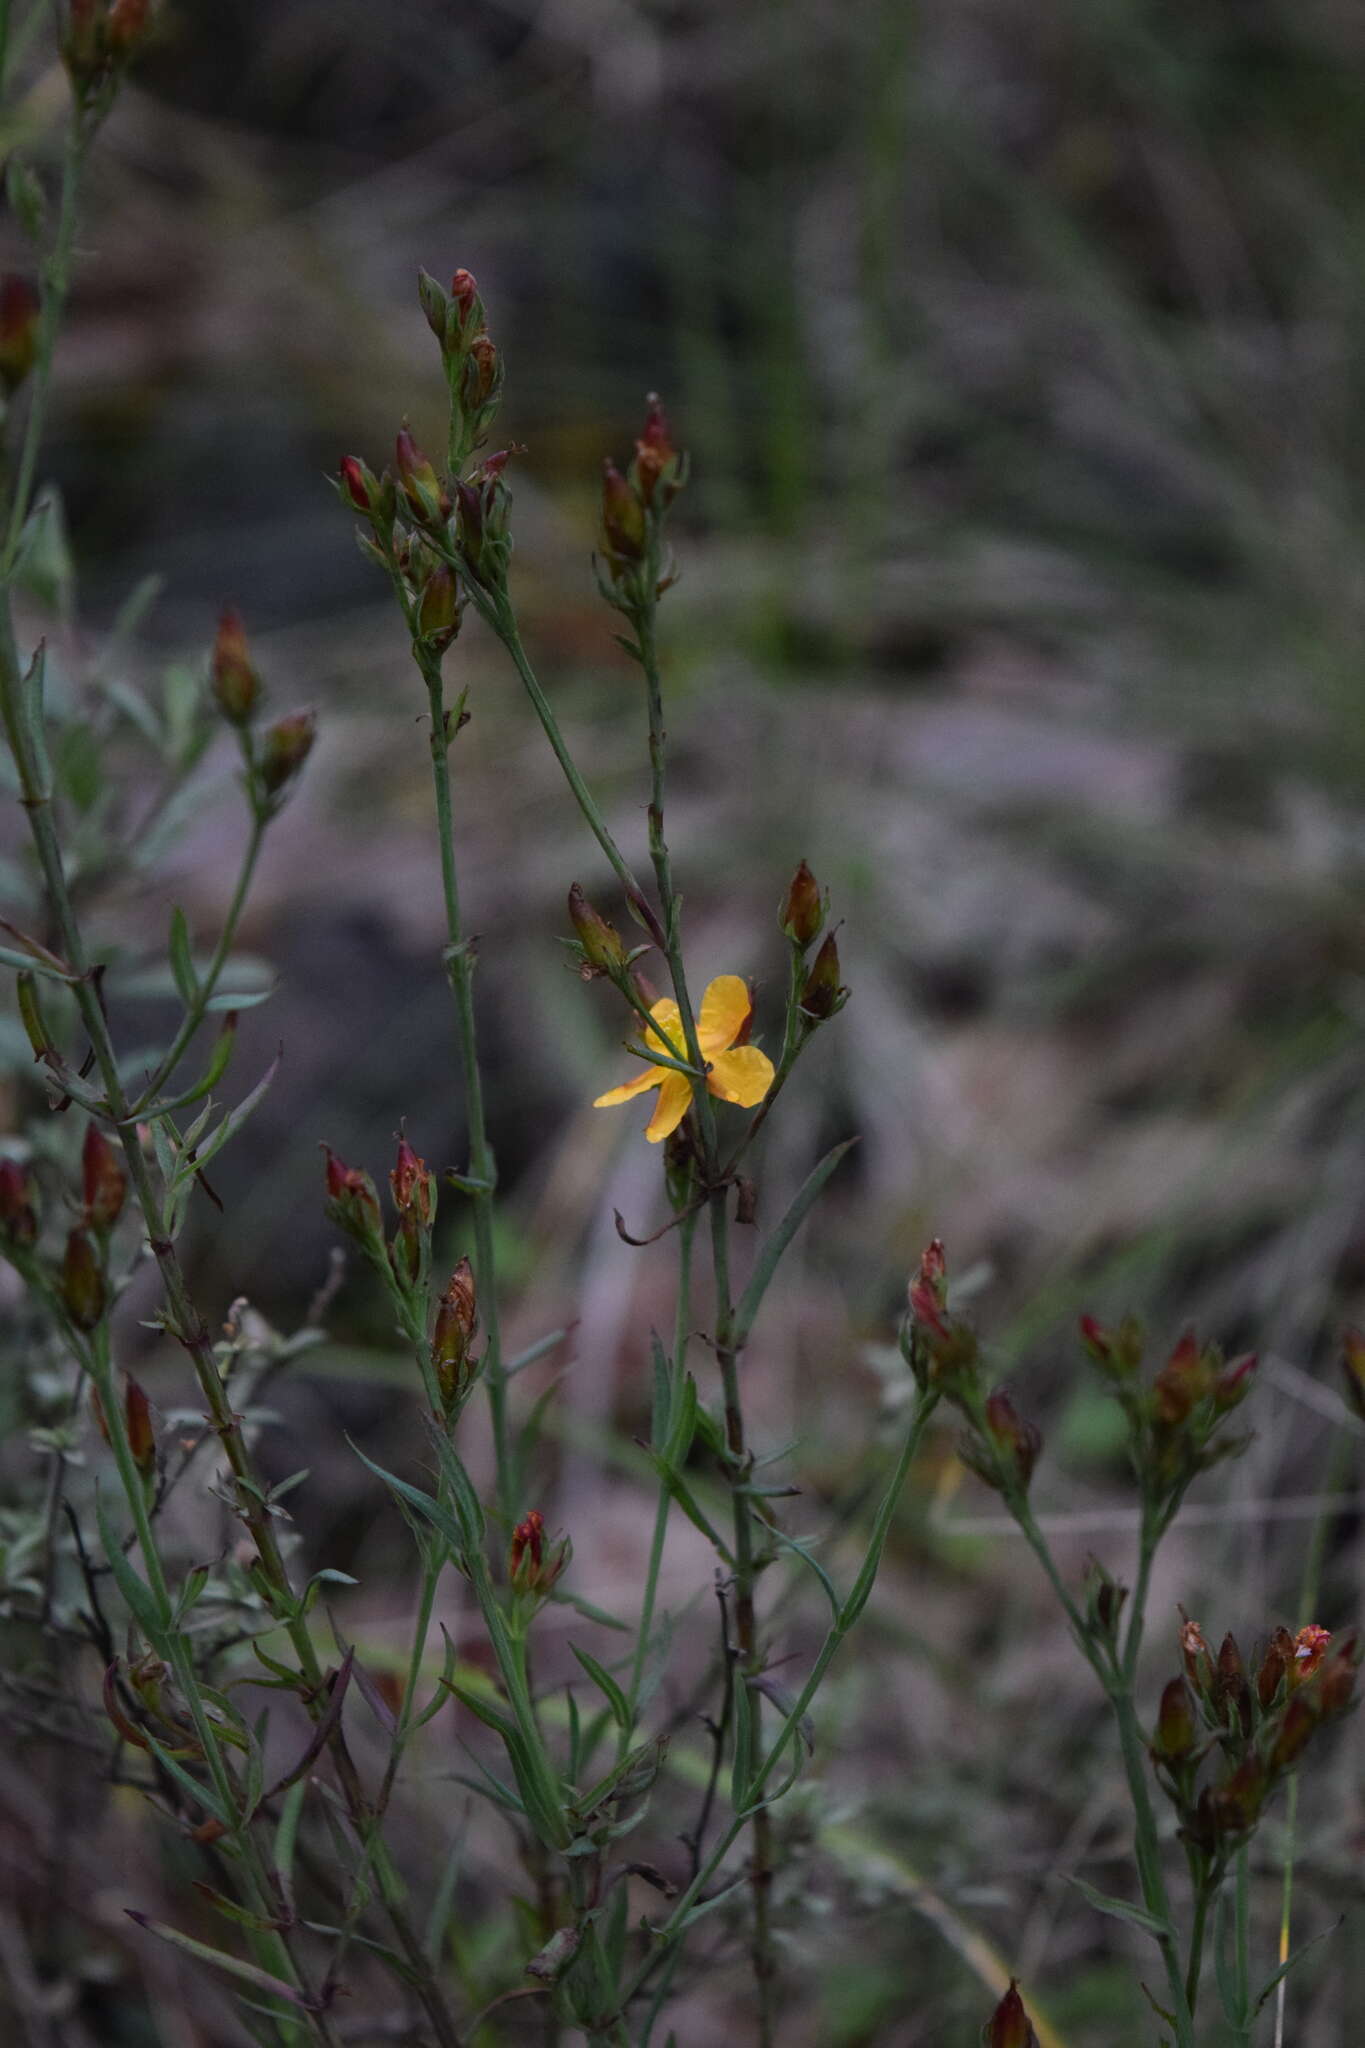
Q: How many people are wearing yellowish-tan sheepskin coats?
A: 0